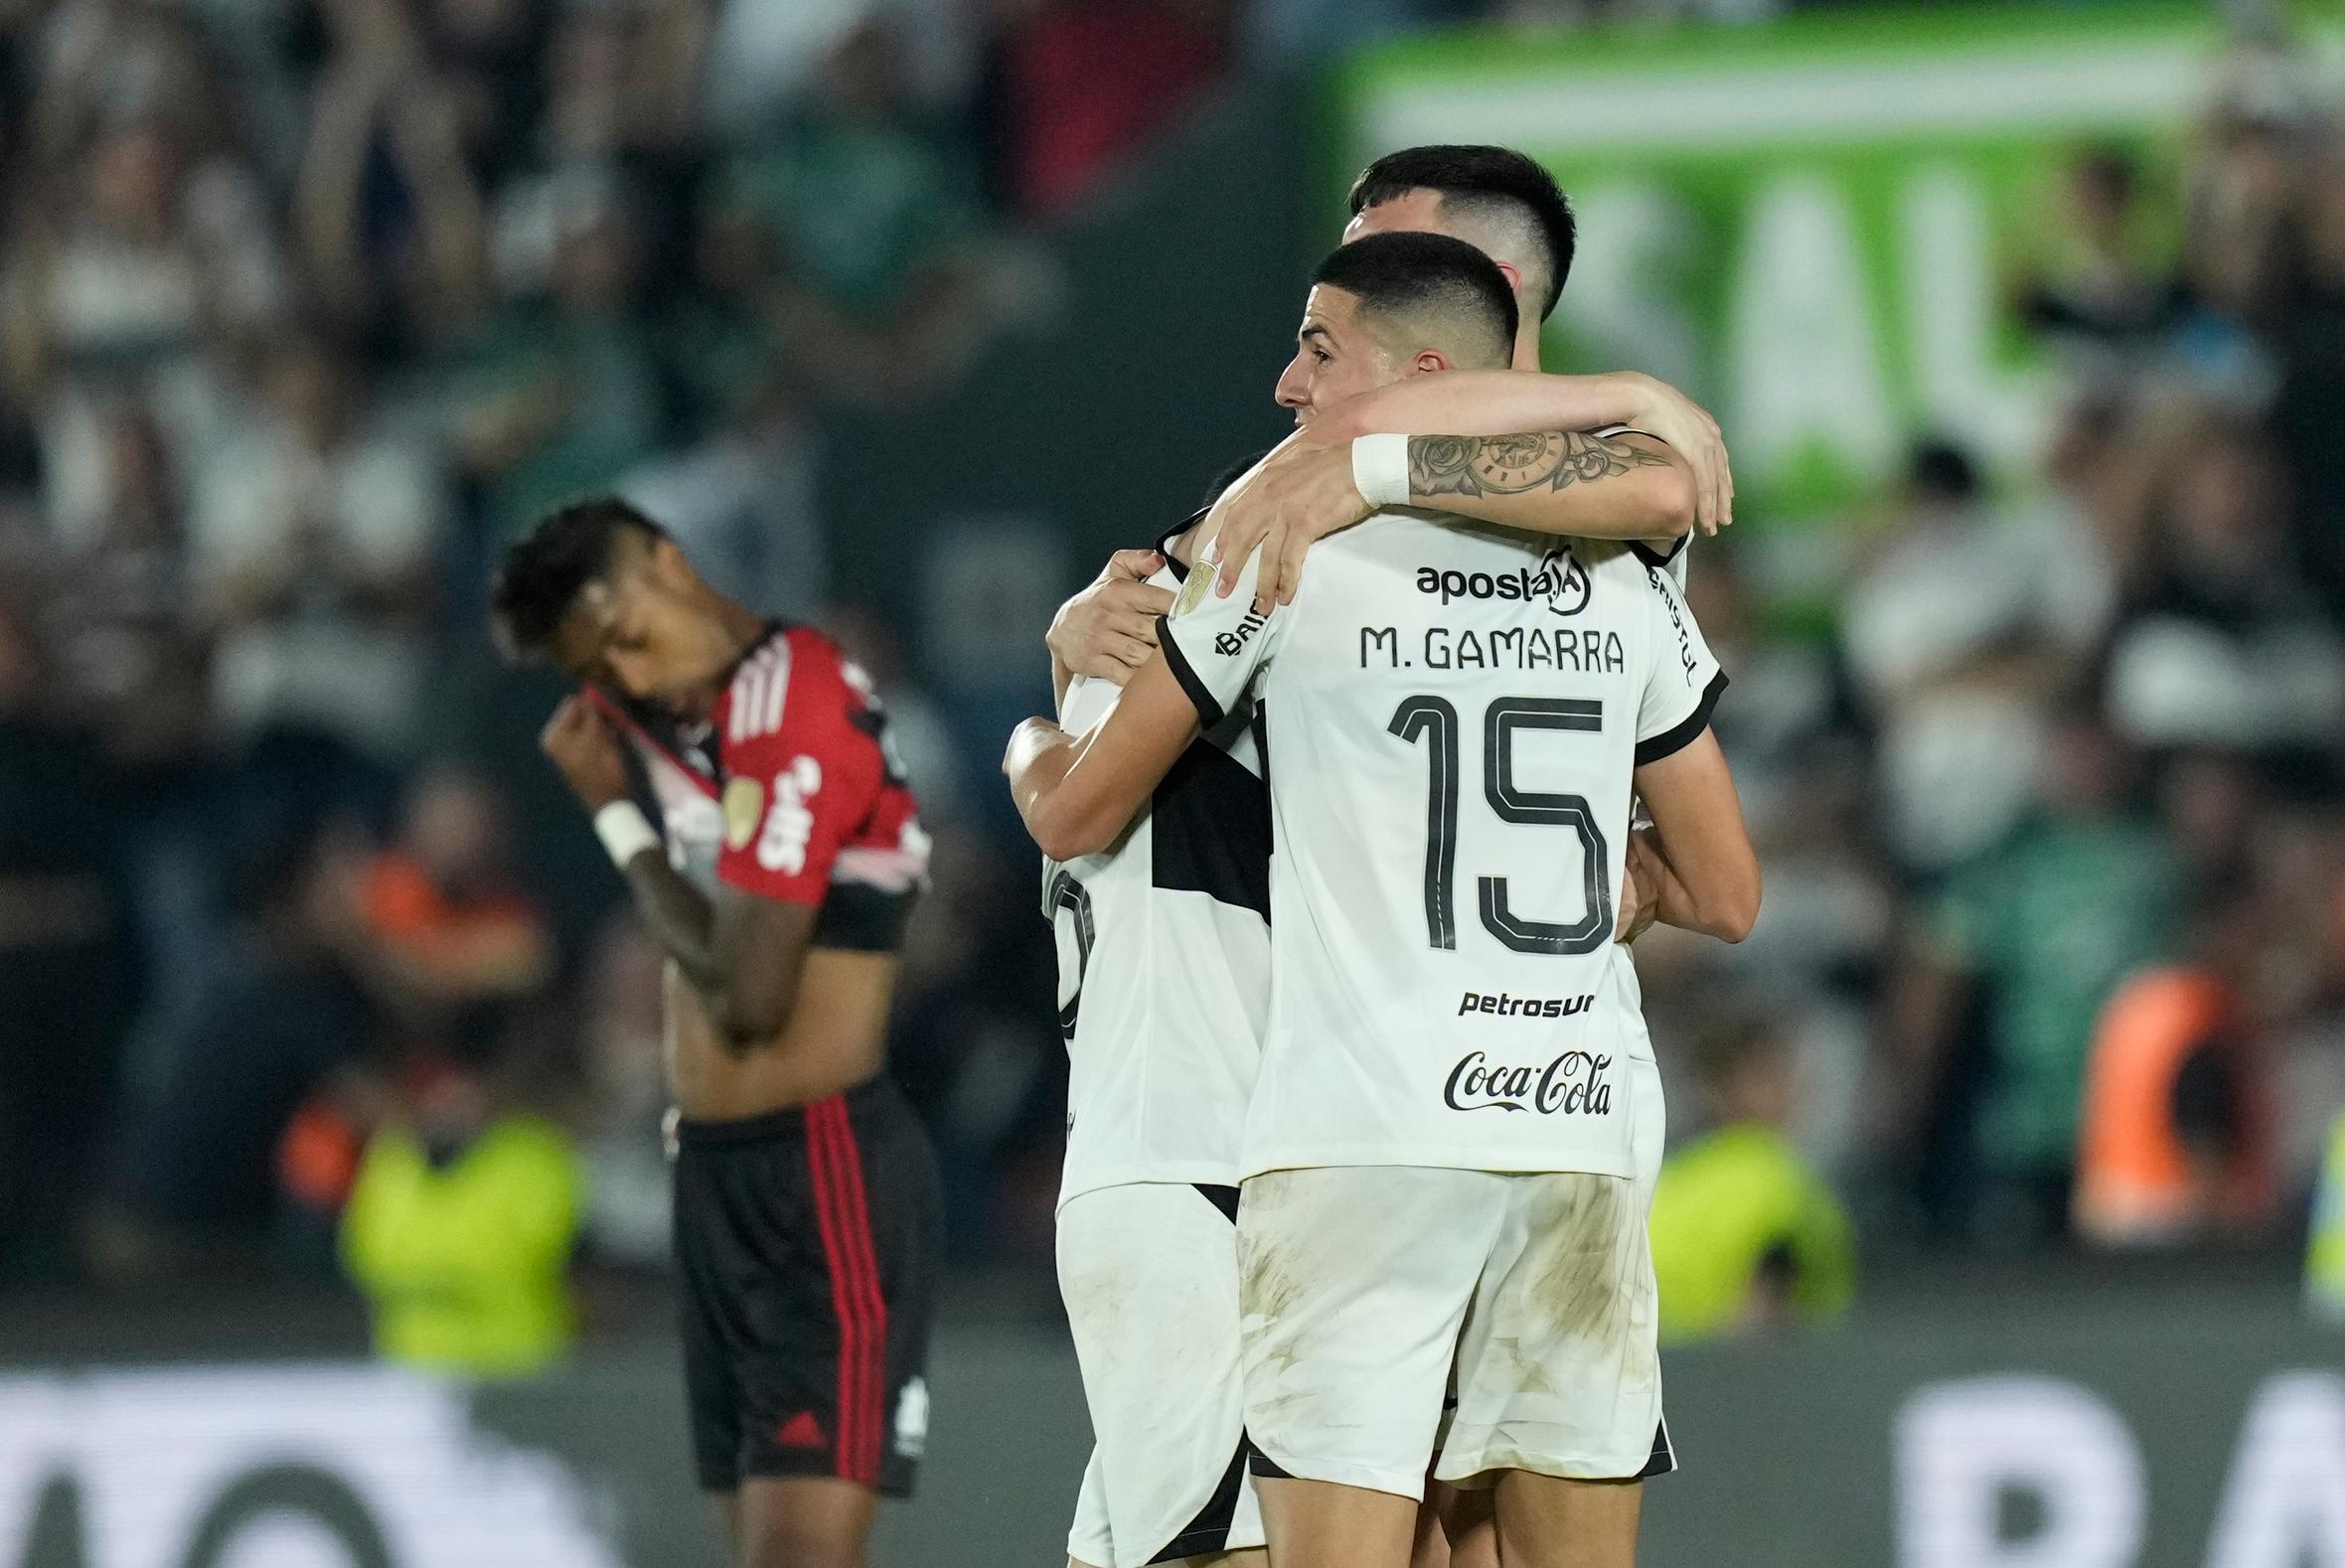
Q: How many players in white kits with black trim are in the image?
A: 3